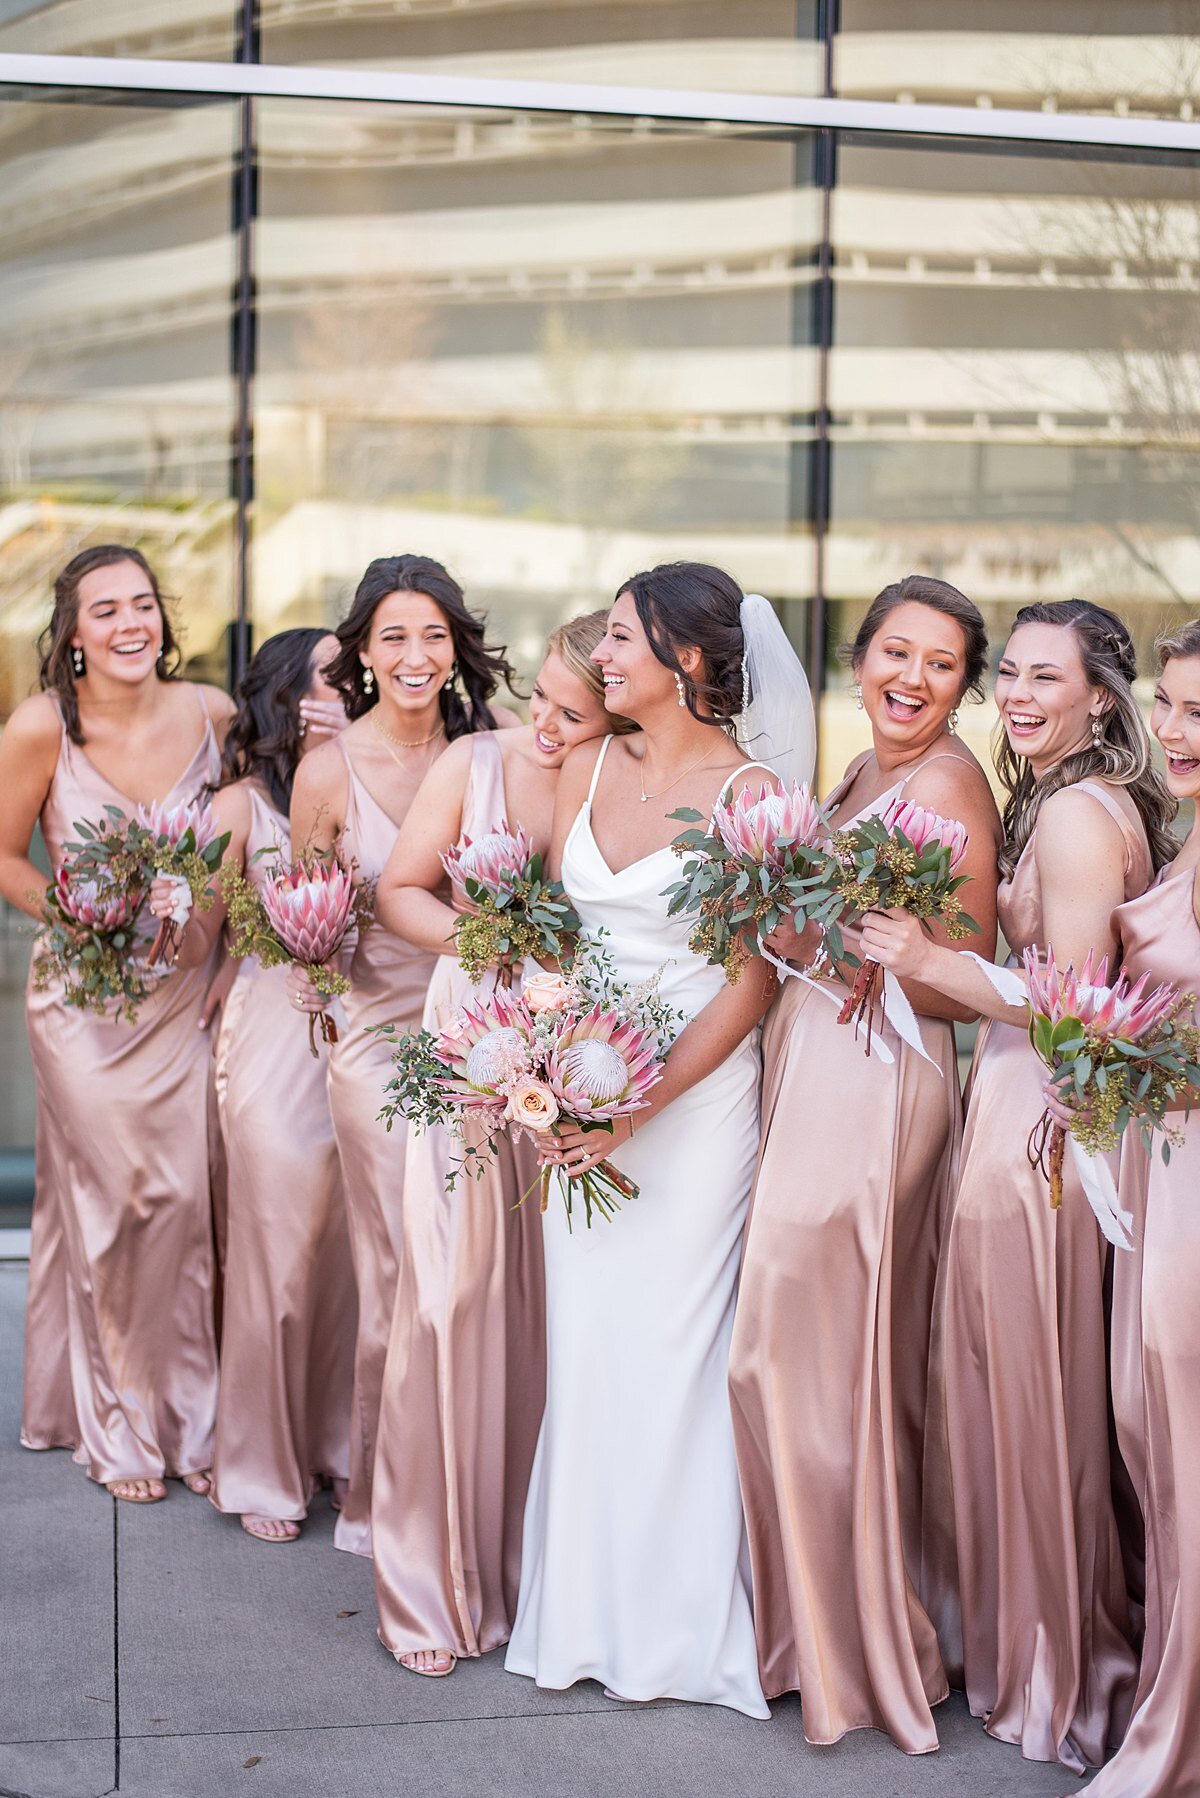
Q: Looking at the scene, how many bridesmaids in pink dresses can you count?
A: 7